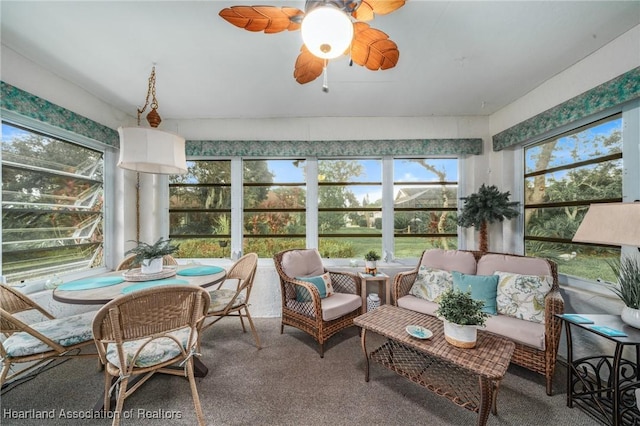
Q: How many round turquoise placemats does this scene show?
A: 3